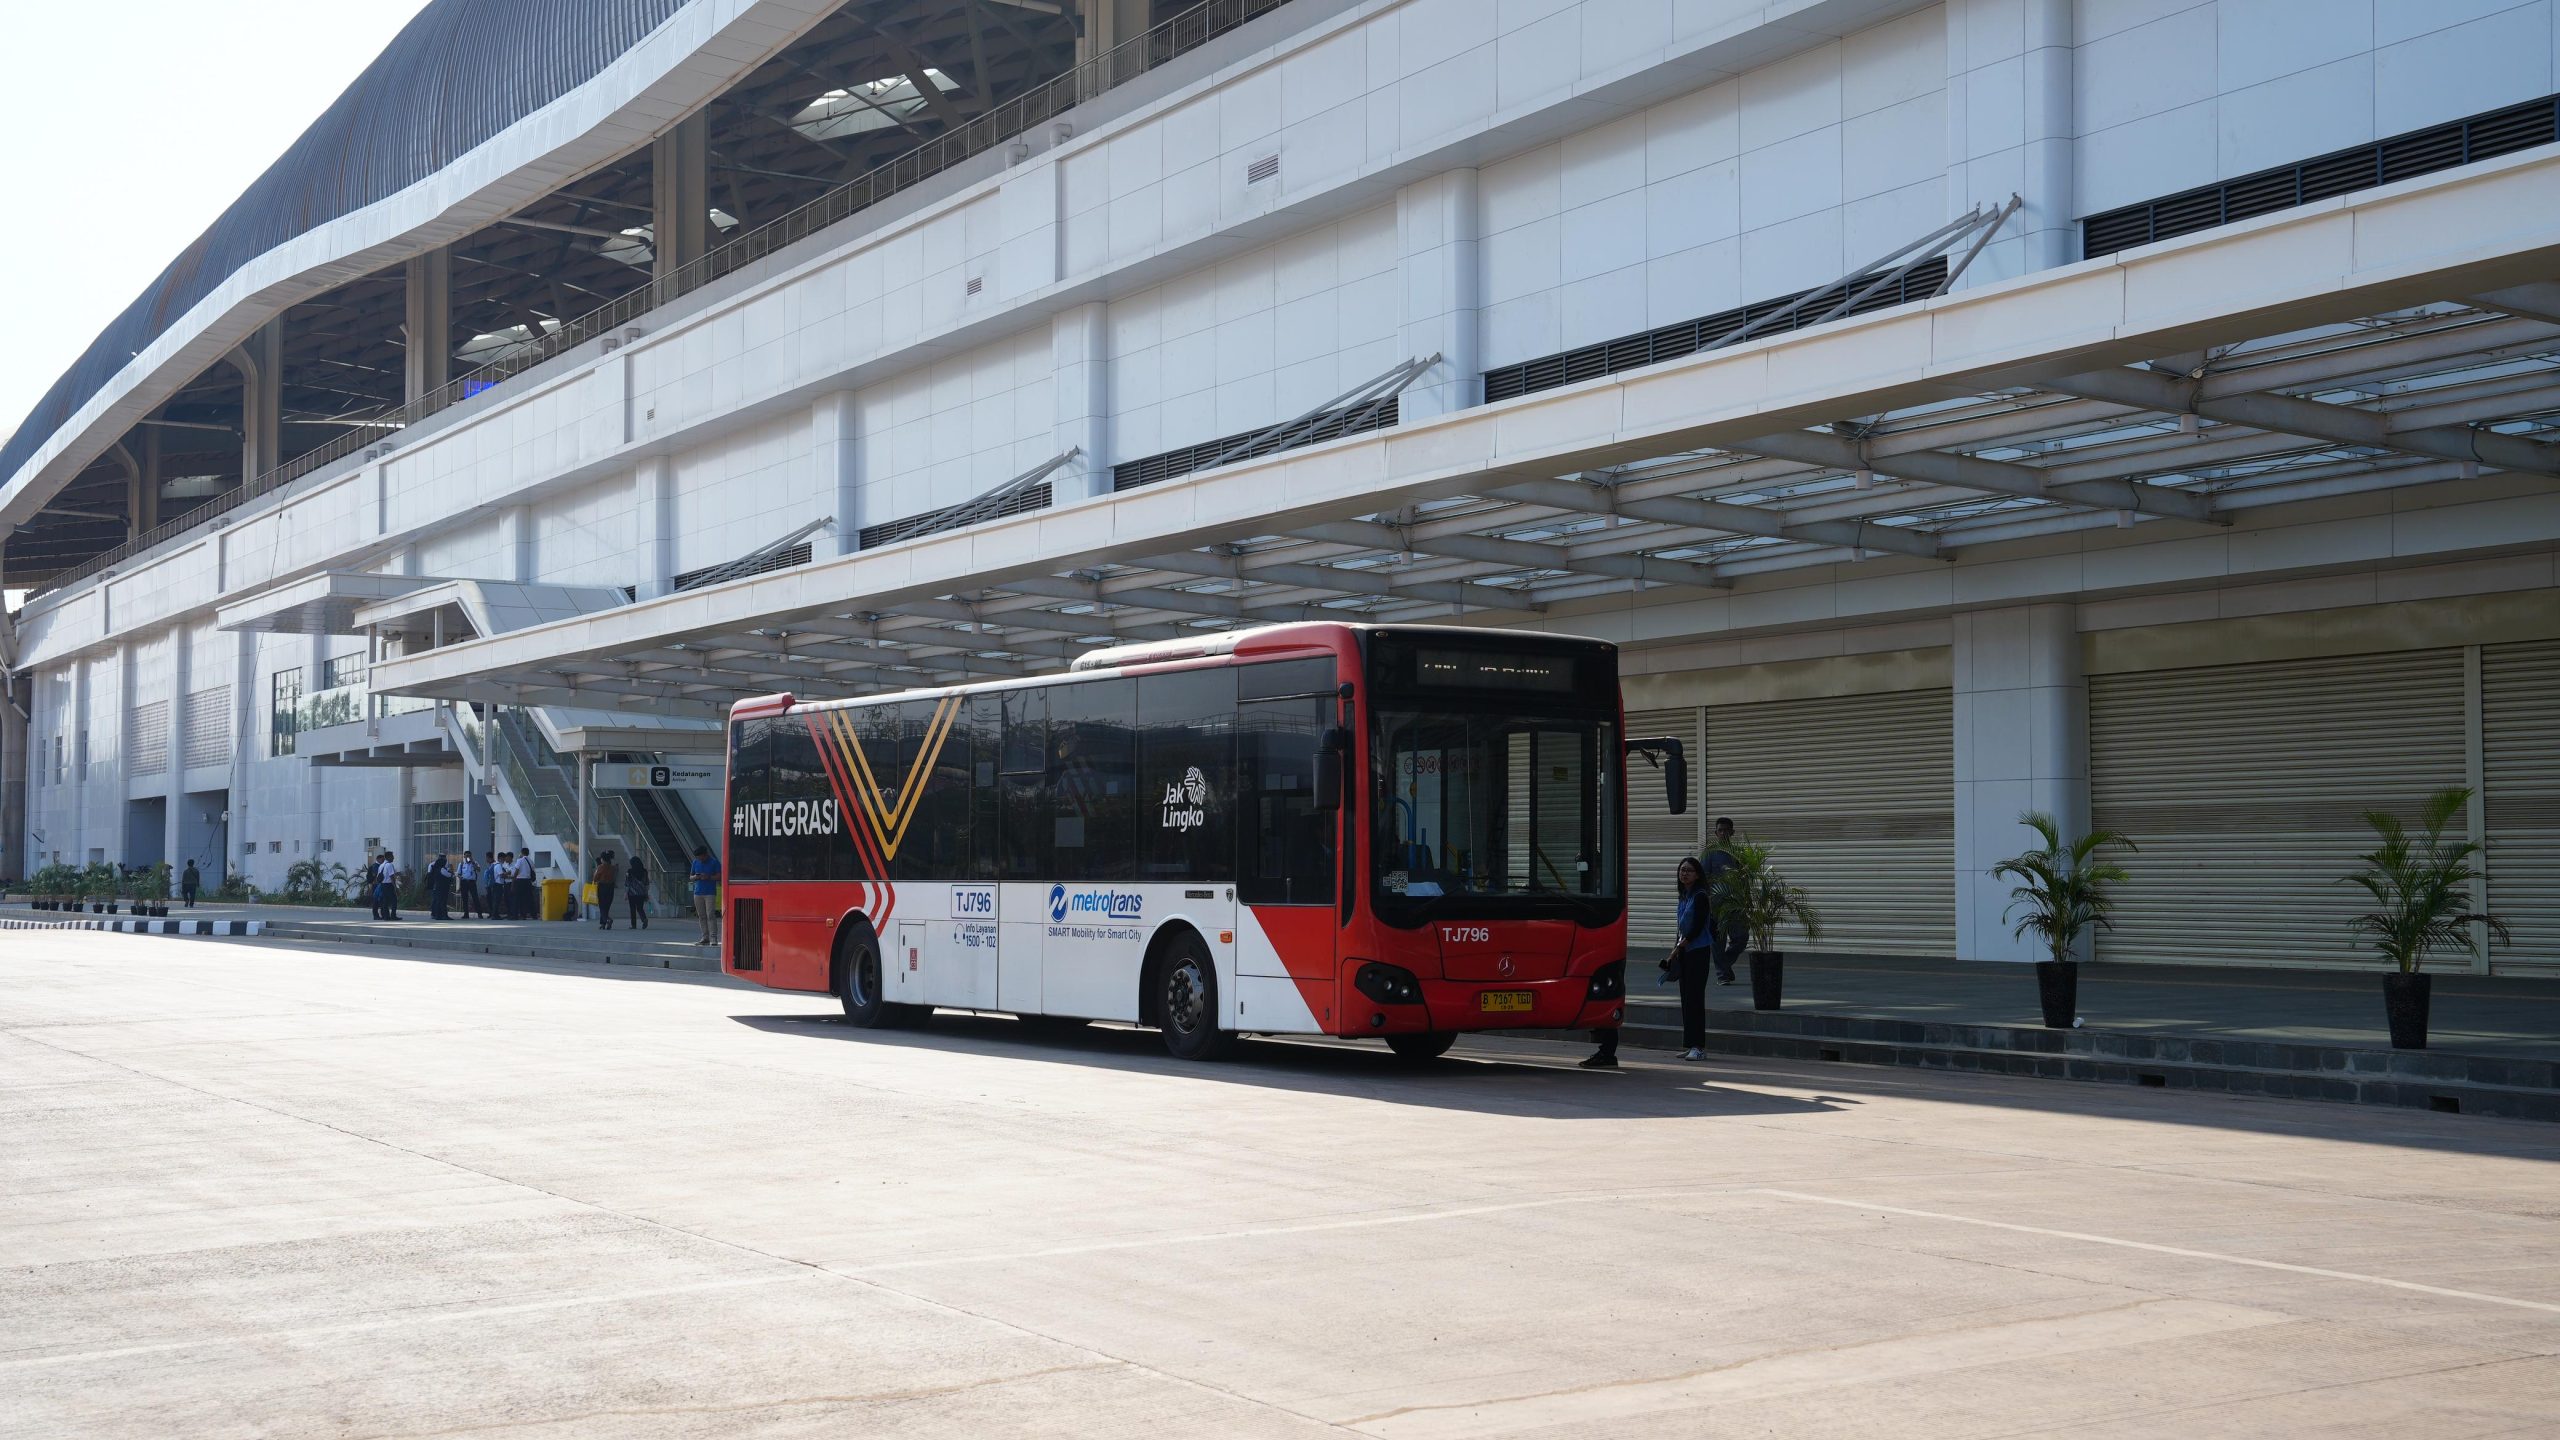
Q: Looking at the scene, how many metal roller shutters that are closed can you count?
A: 4